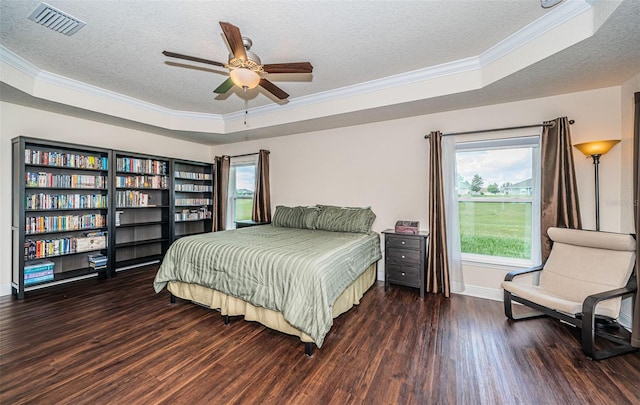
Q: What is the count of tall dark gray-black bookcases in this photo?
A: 3